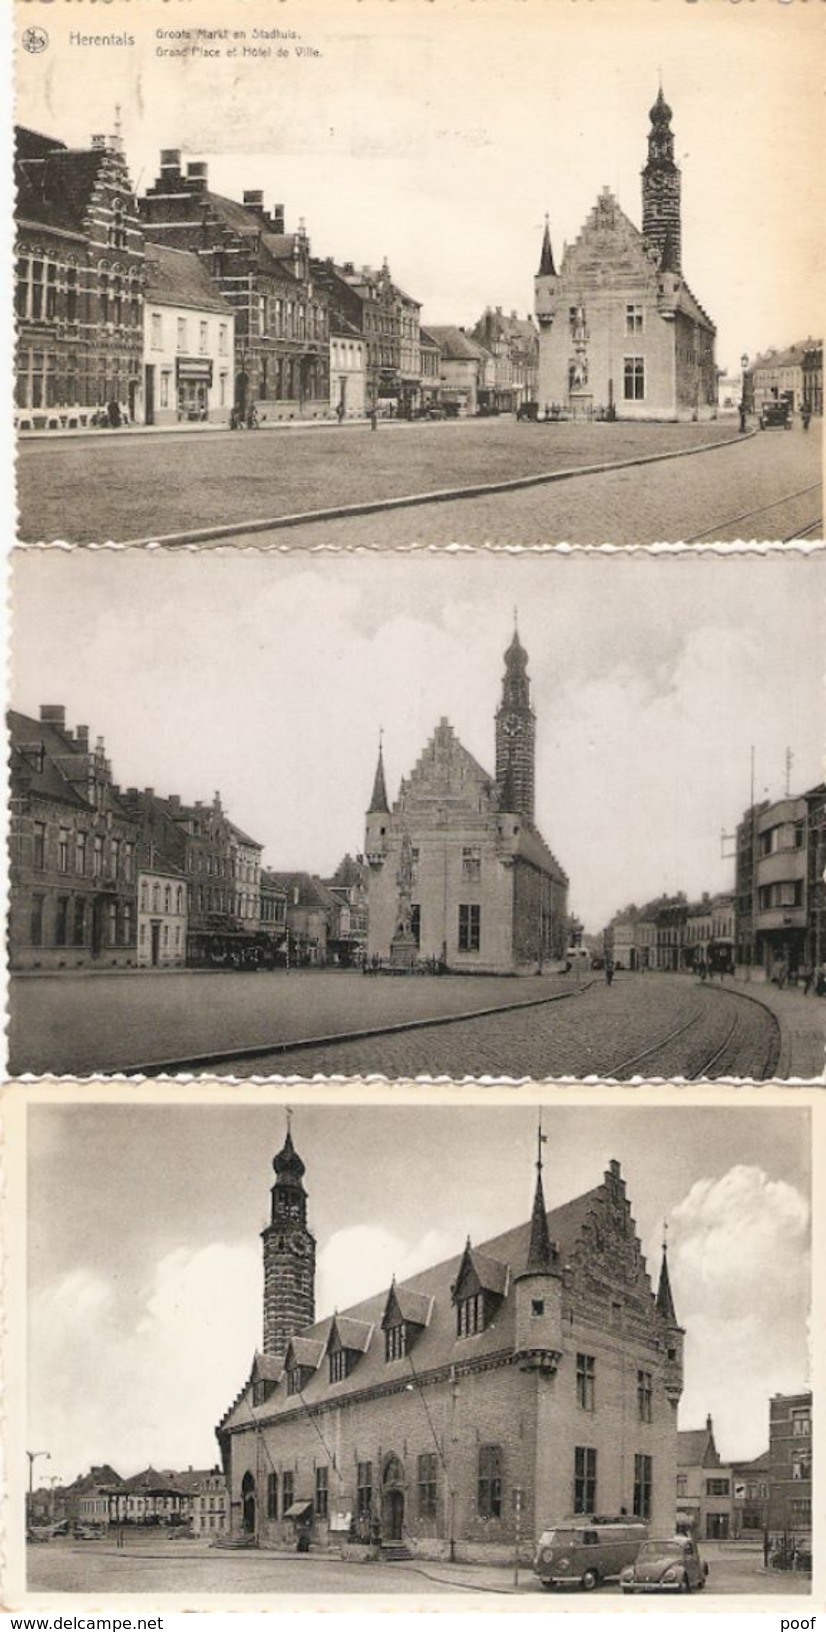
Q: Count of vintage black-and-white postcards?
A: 3